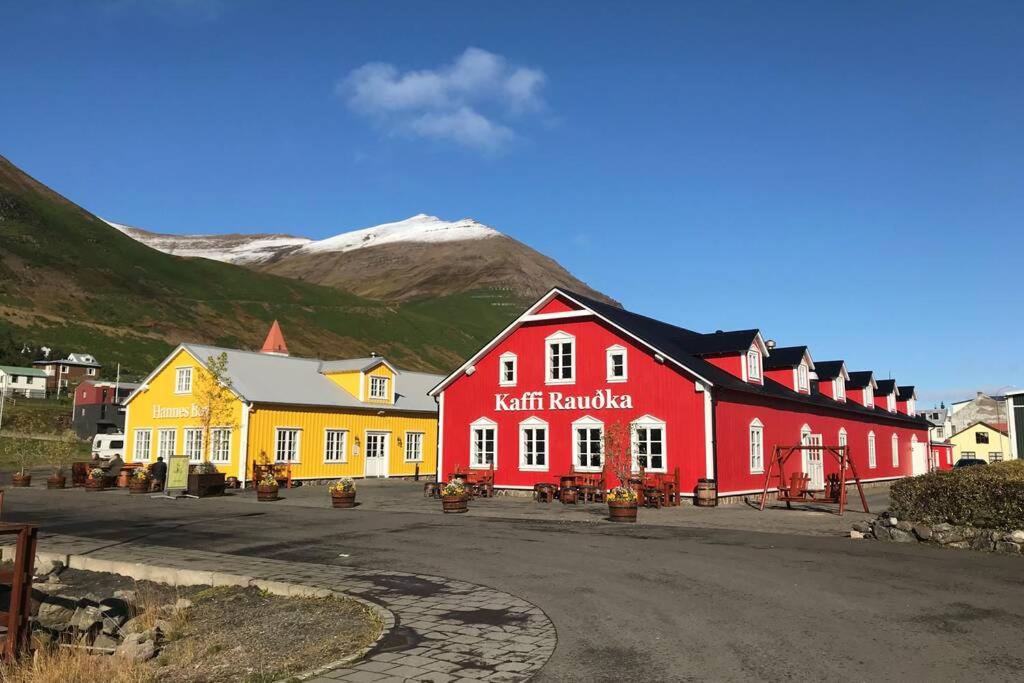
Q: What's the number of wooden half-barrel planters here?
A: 8